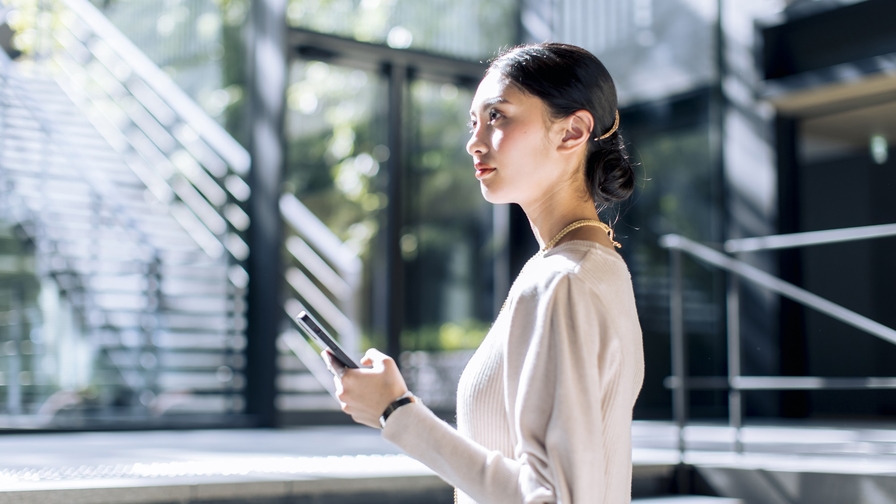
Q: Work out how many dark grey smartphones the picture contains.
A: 1